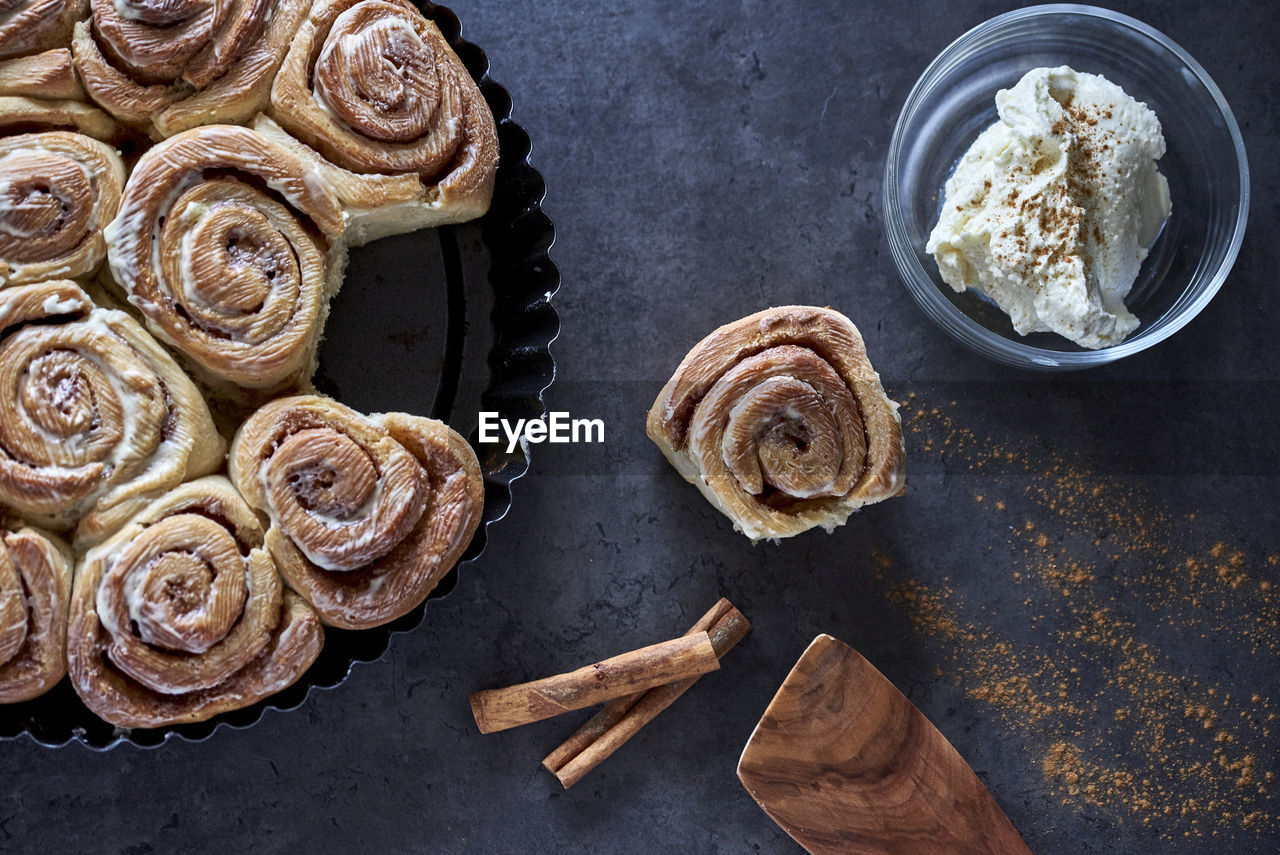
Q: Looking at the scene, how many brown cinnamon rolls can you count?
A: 10